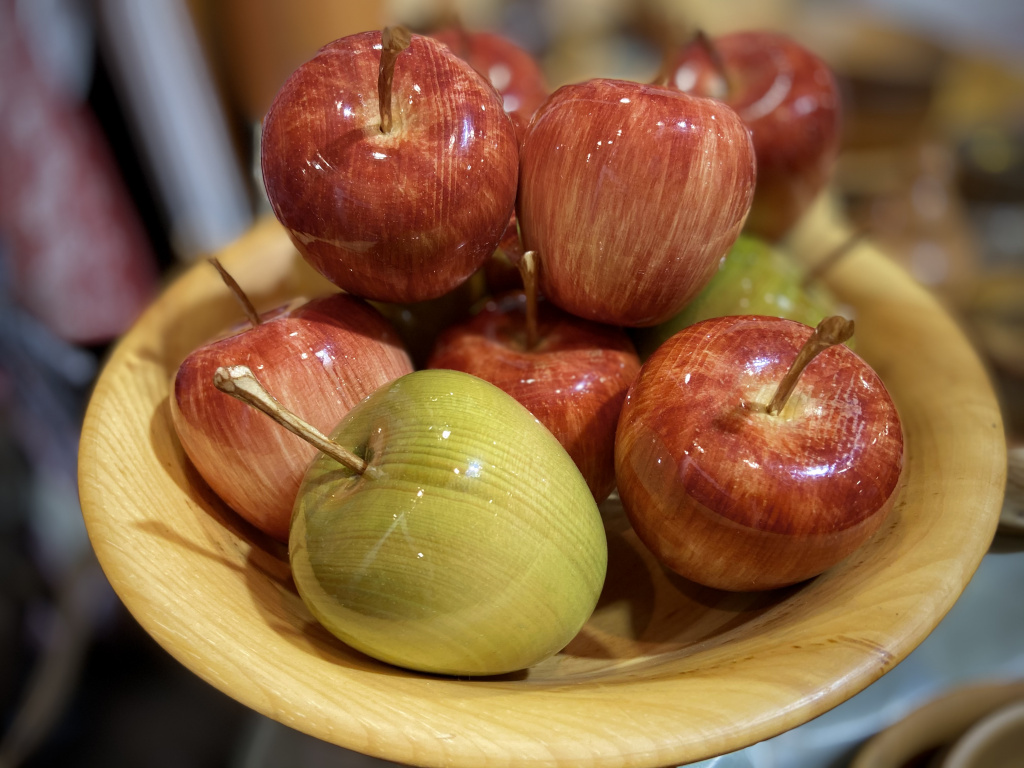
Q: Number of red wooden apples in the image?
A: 7